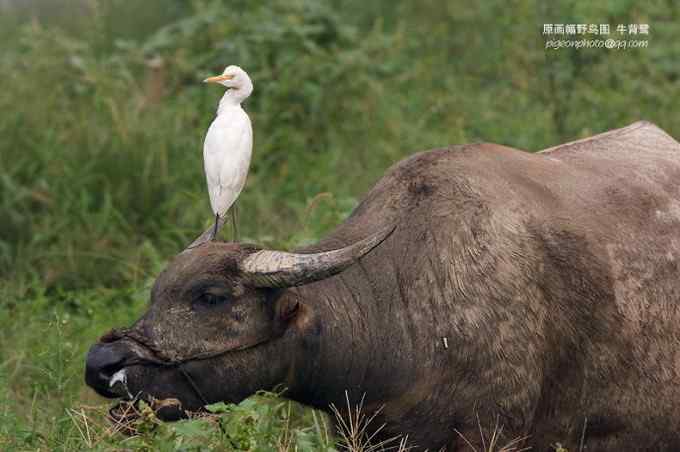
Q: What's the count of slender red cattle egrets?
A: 0